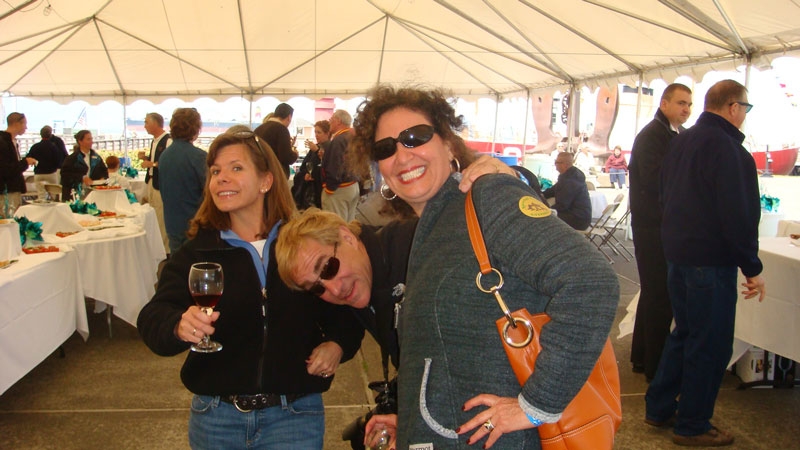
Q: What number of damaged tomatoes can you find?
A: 0